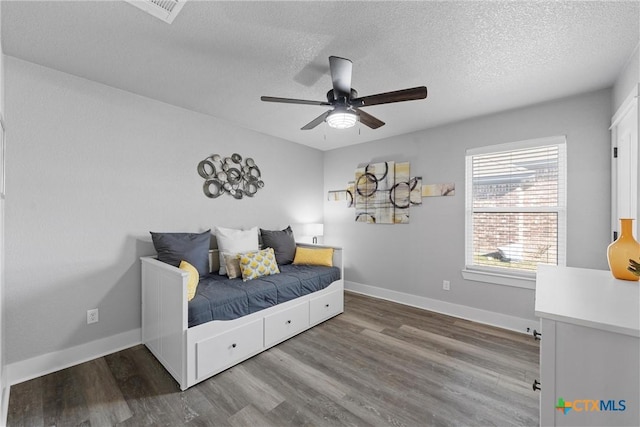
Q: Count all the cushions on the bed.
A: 7